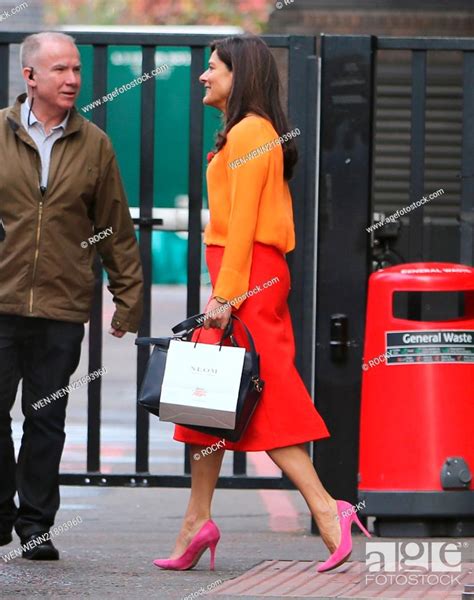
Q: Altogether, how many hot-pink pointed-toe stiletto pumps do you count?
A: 2